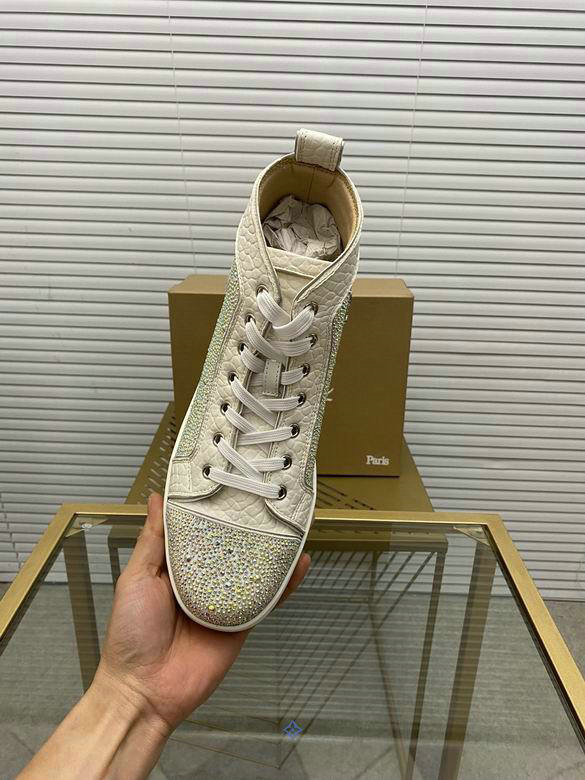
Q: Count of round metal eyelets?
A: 14